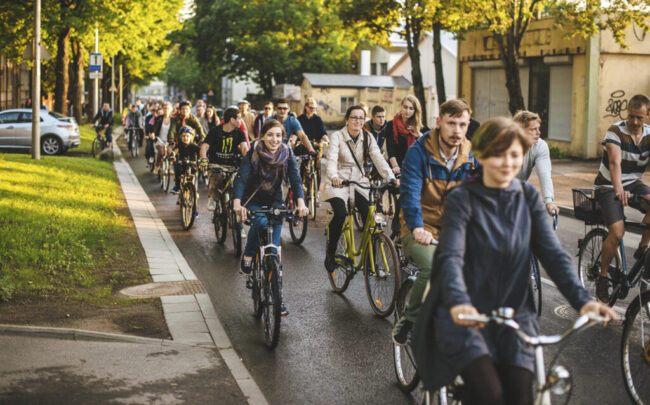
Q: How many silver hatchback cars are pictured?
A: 1